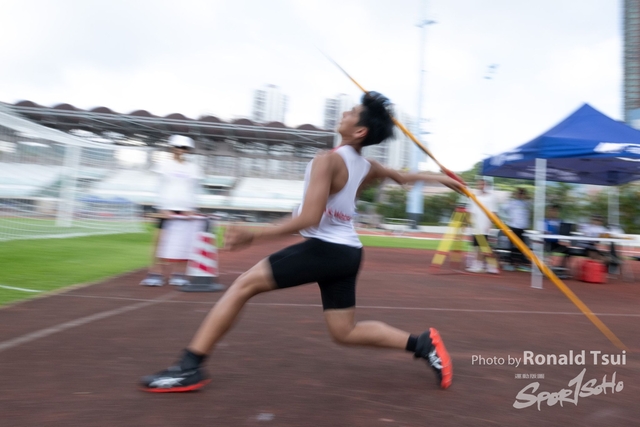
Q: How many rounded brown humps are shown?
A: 9